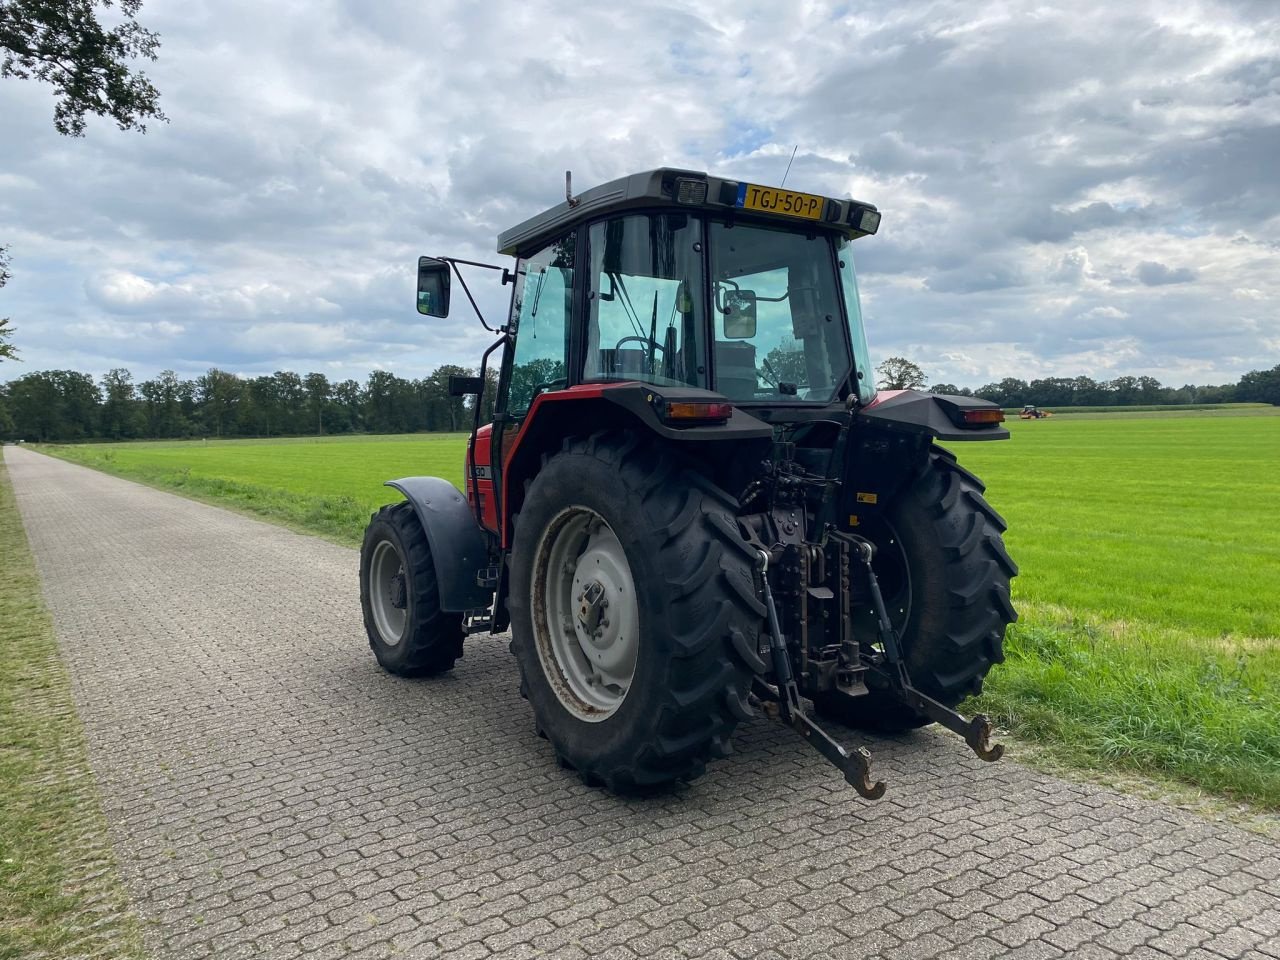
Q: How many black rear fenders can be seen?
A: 2